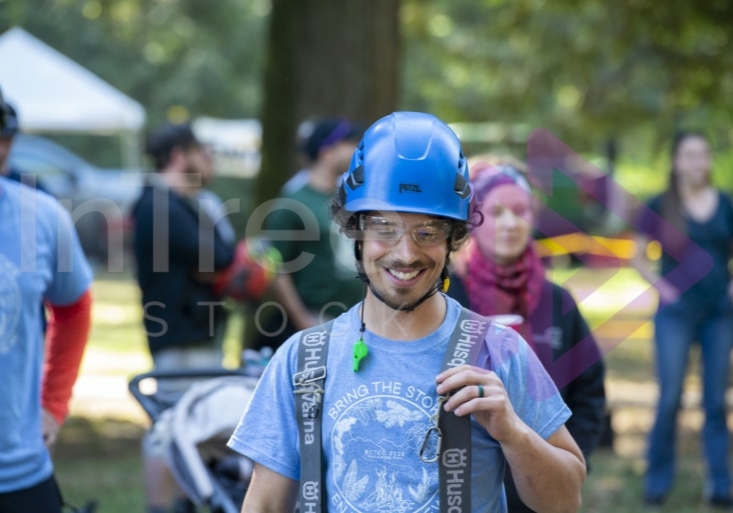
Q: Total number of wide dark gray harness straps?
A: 2